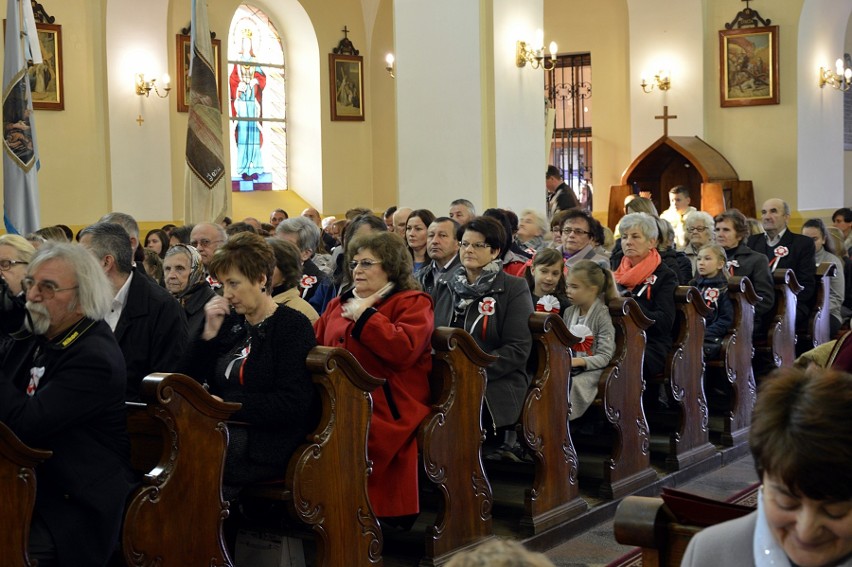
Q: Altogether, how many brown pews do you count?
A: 11